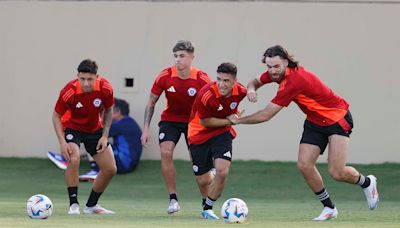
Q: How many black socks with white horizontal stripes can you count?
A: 3